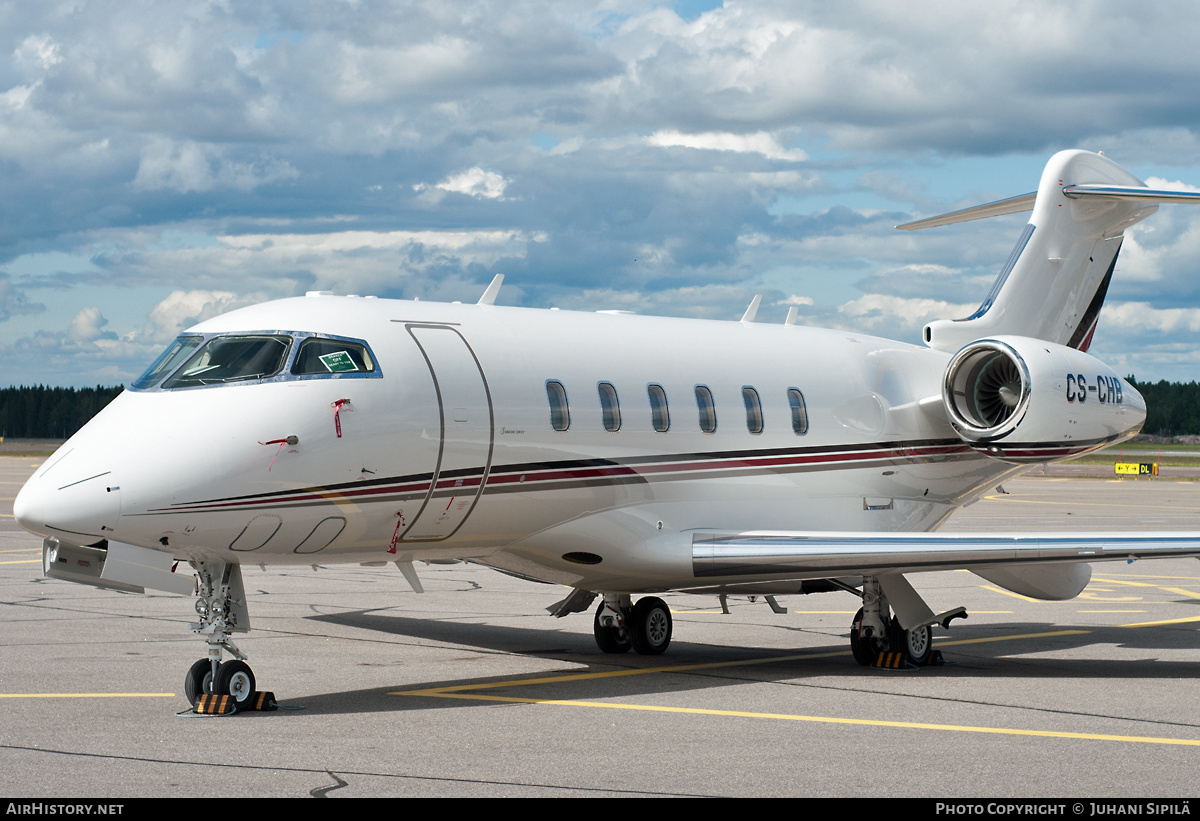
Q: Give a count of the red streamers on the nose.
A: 3